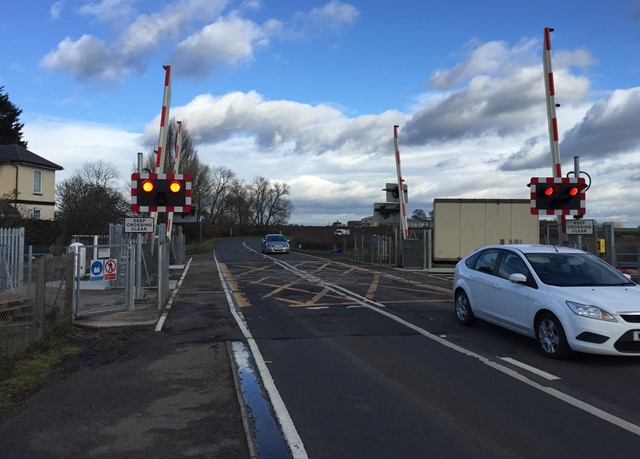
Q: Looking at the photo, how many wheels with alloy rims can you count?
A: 2